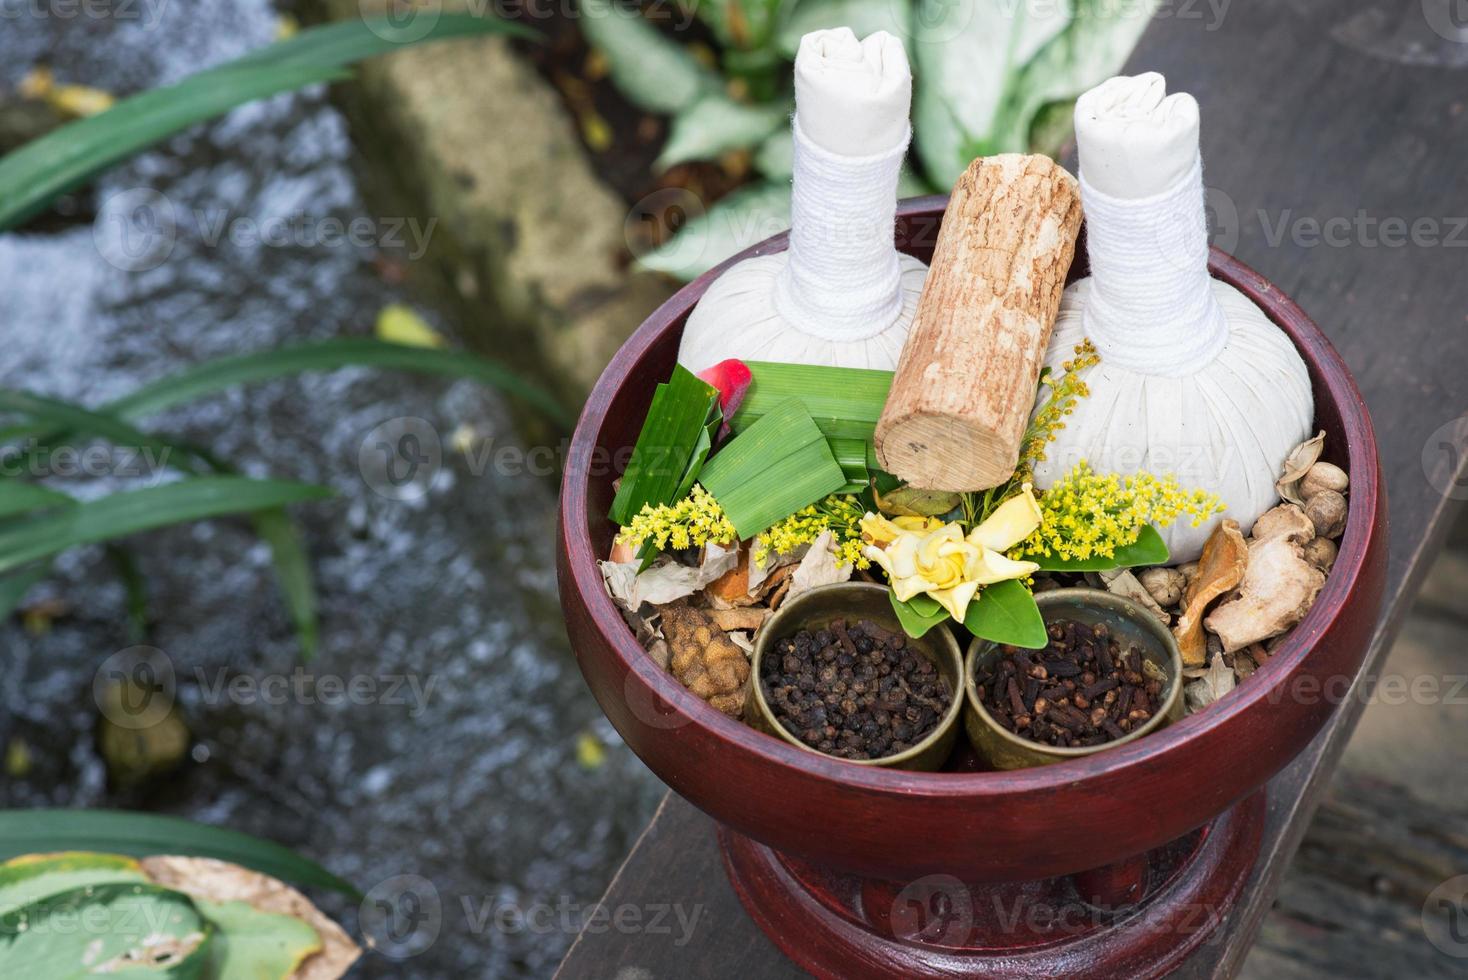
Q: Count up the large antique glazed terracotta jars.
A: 0